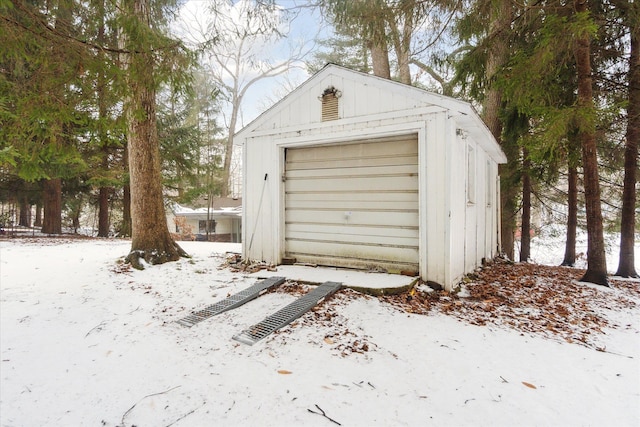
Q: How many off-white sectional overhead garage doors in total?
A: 1